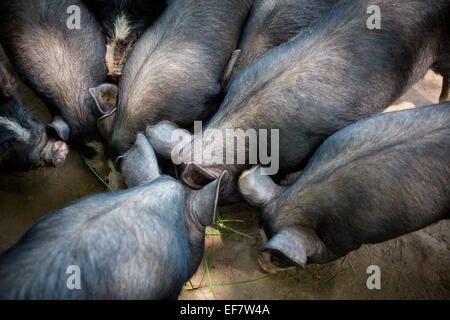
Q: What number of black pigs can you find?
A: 8